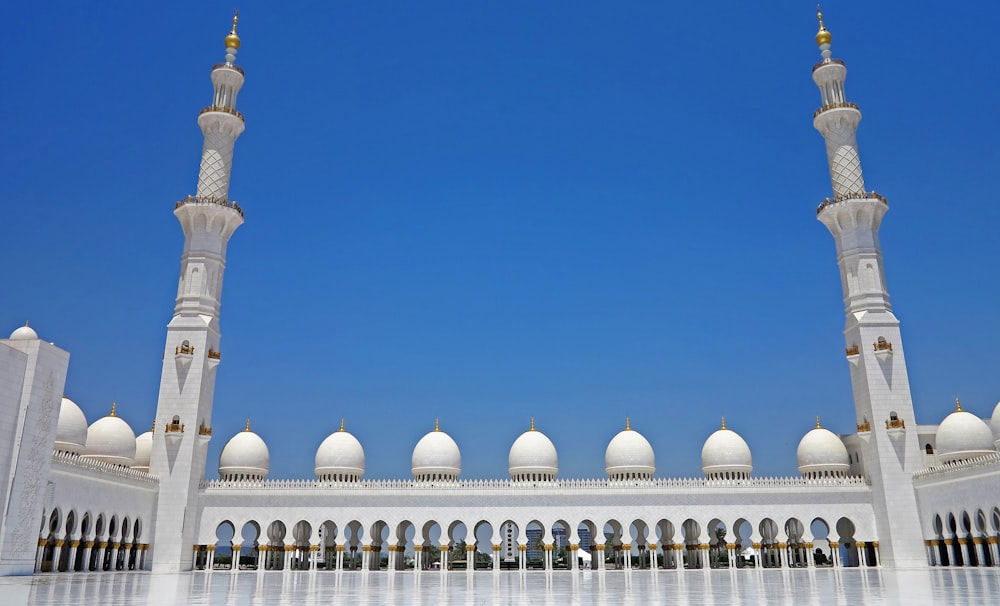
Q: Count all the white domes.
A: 13